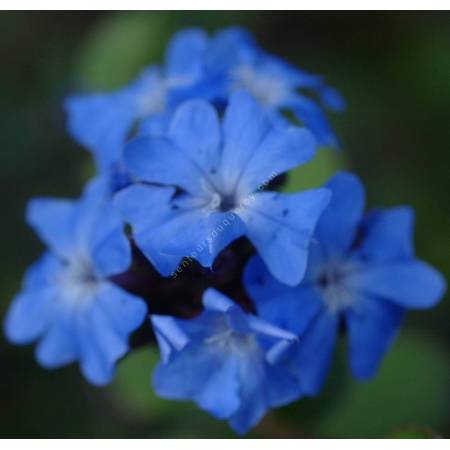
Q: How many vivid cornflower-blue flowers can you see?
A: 6